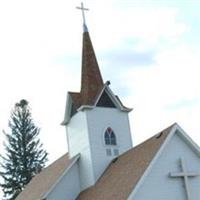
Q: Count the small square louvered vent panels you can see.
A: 2